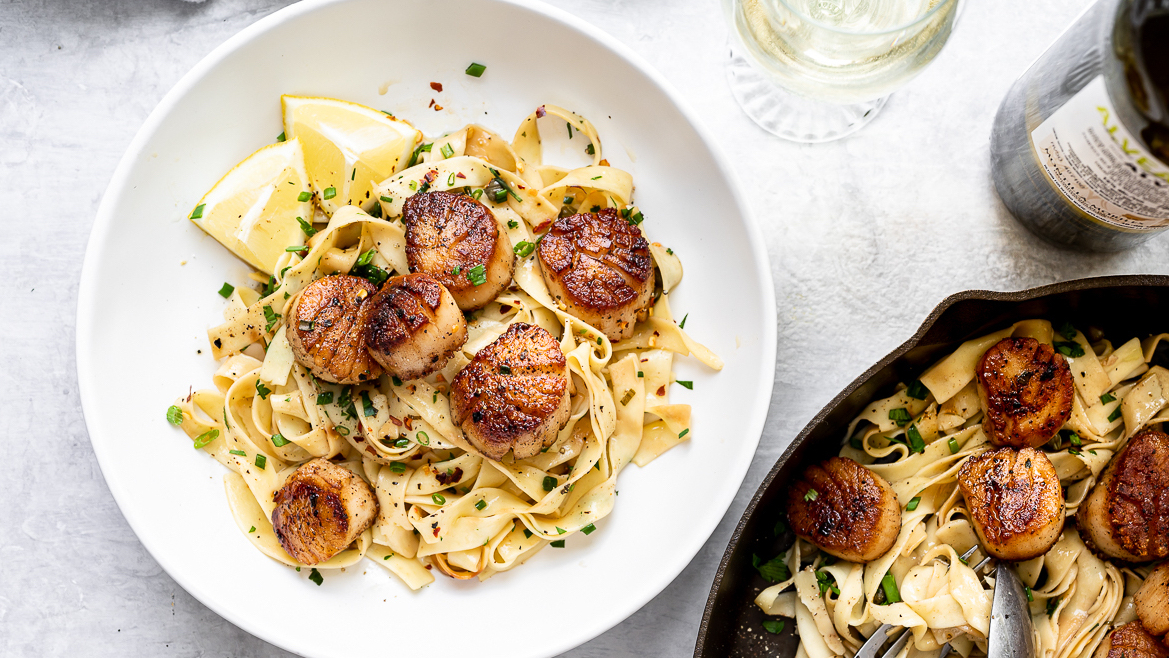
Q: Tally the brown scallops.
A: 12